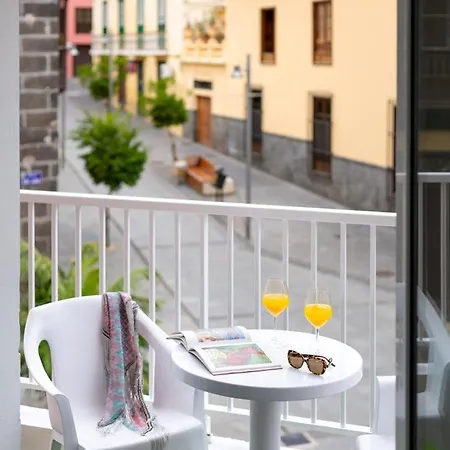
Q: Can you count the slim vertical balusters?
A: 14